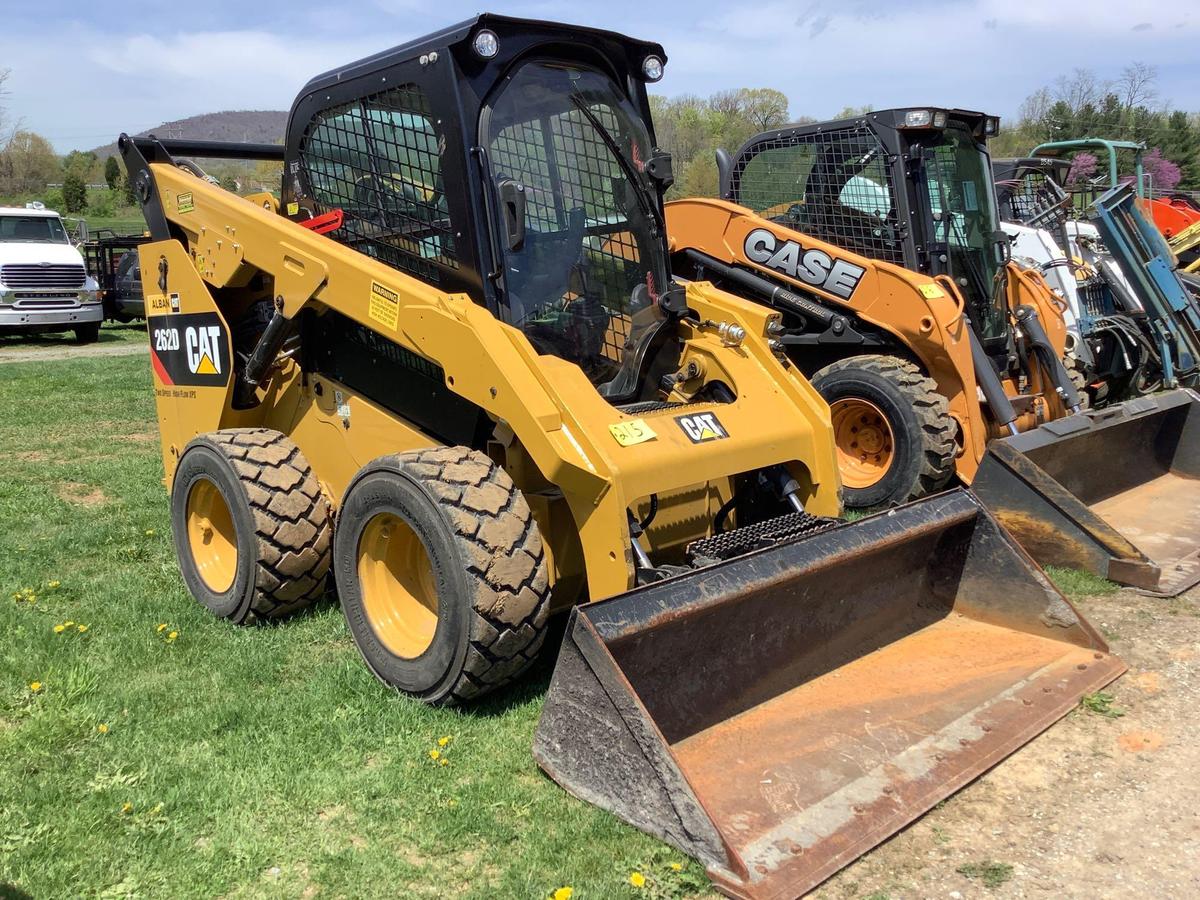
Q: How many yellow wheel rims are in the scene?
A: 2